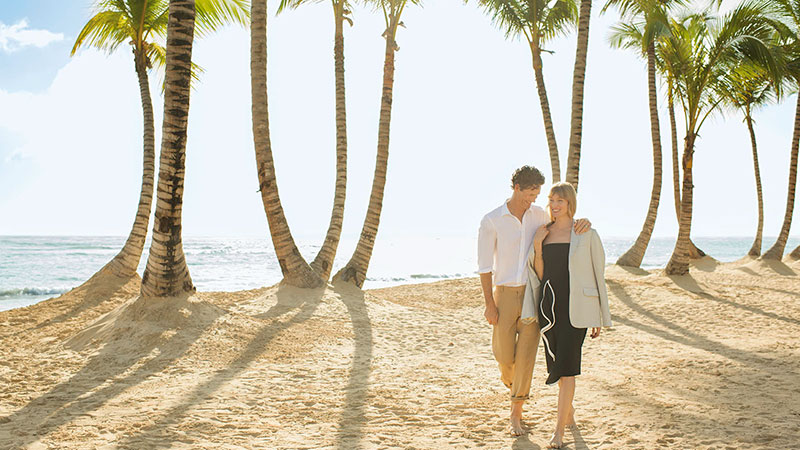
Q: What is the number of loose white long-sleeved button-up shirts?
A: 1